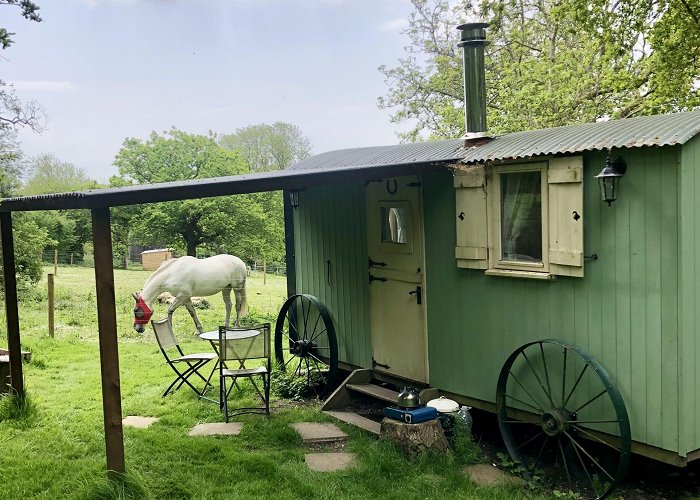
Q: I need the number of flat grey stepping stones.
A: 5